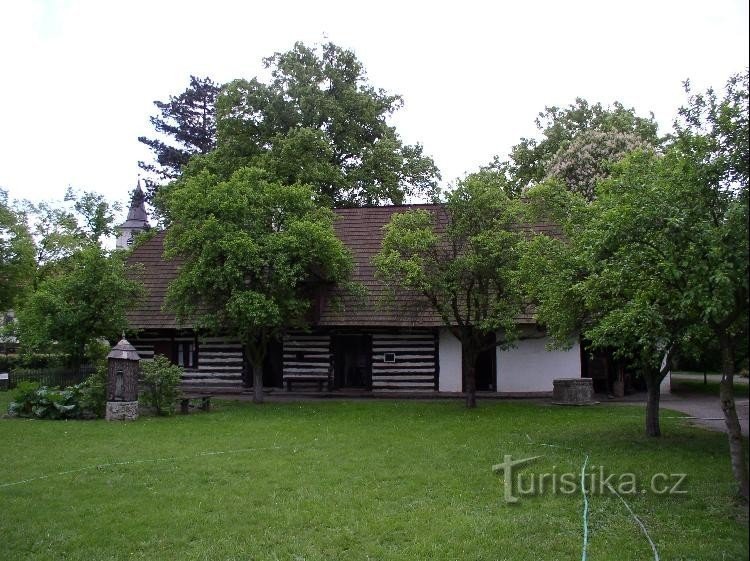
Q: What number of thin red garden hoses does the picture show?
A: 0